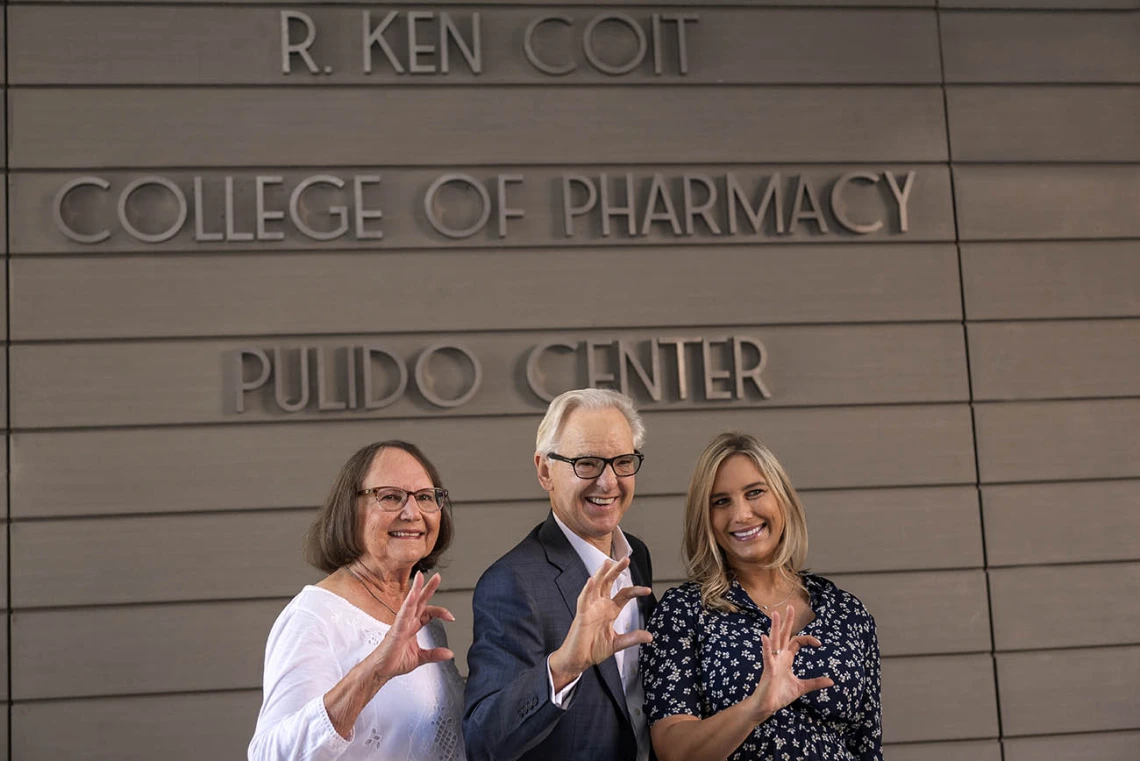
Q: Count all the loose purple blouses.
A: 0